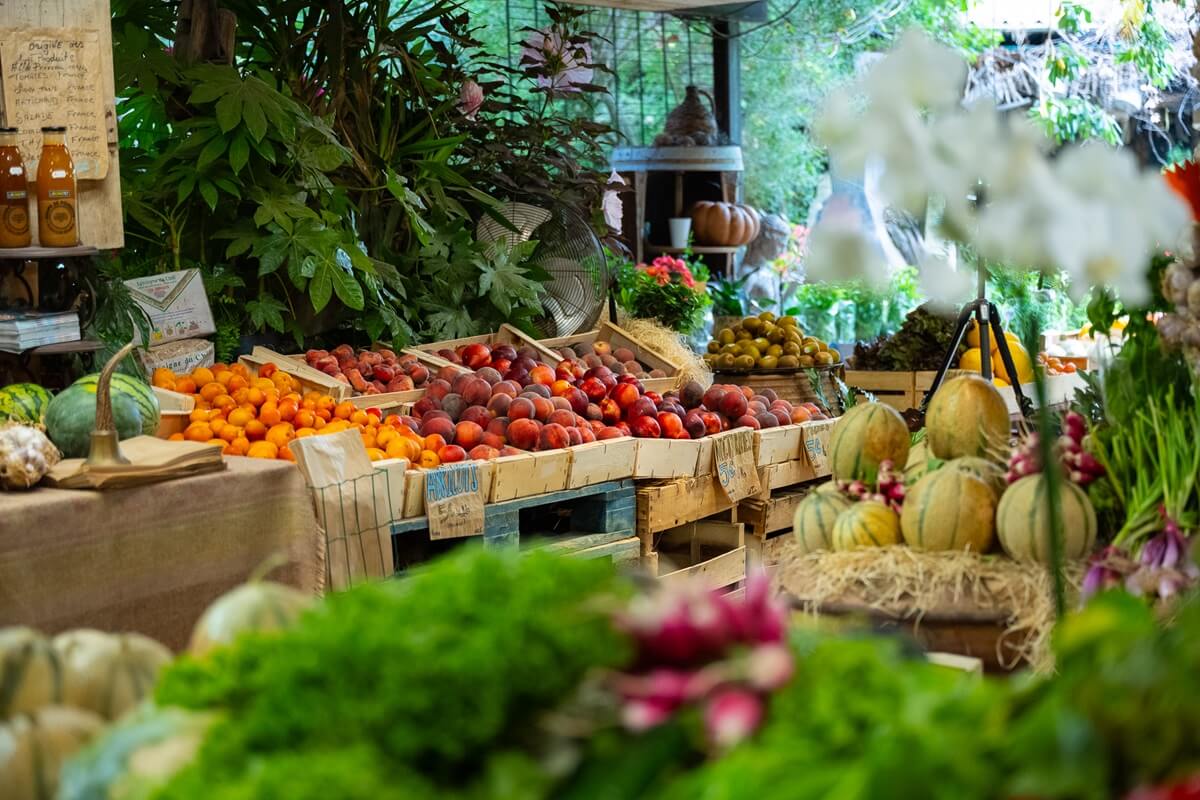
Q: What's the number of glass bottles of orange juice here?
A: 2